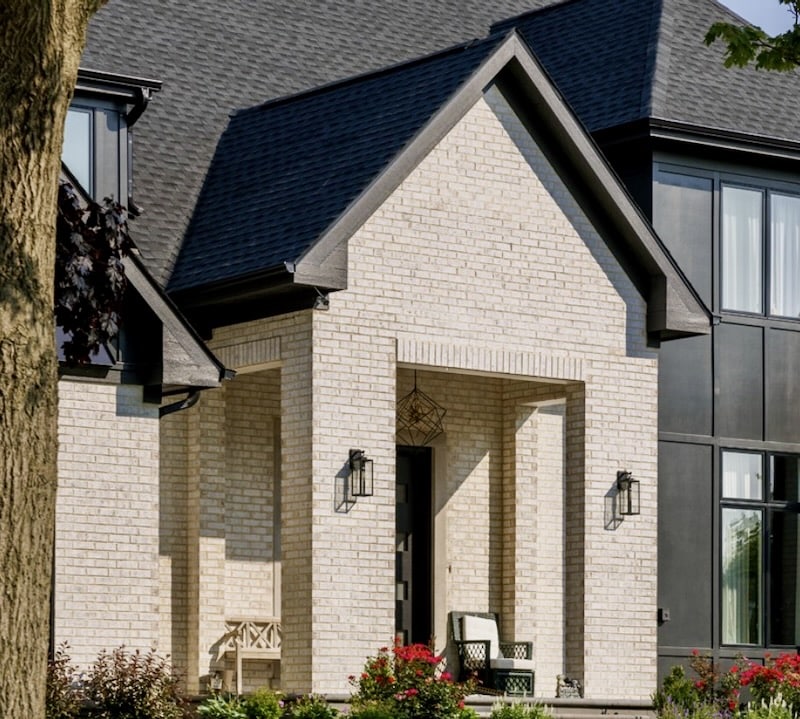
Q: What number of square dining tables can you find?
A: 0